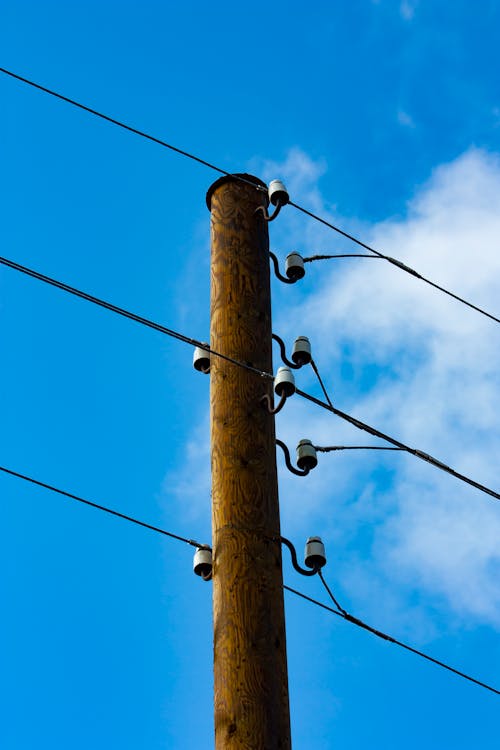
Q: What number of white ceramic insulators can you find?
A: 8